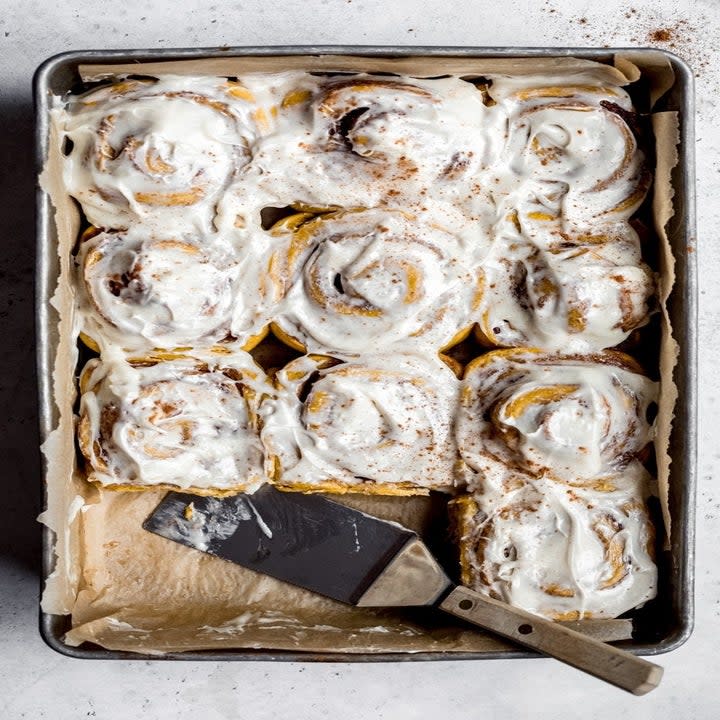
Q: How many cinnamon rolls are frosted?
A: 10